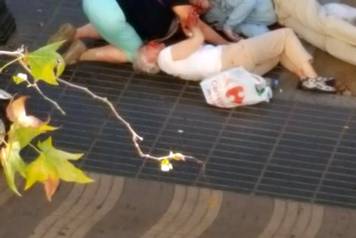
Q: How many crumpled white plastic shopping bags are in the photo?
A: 1